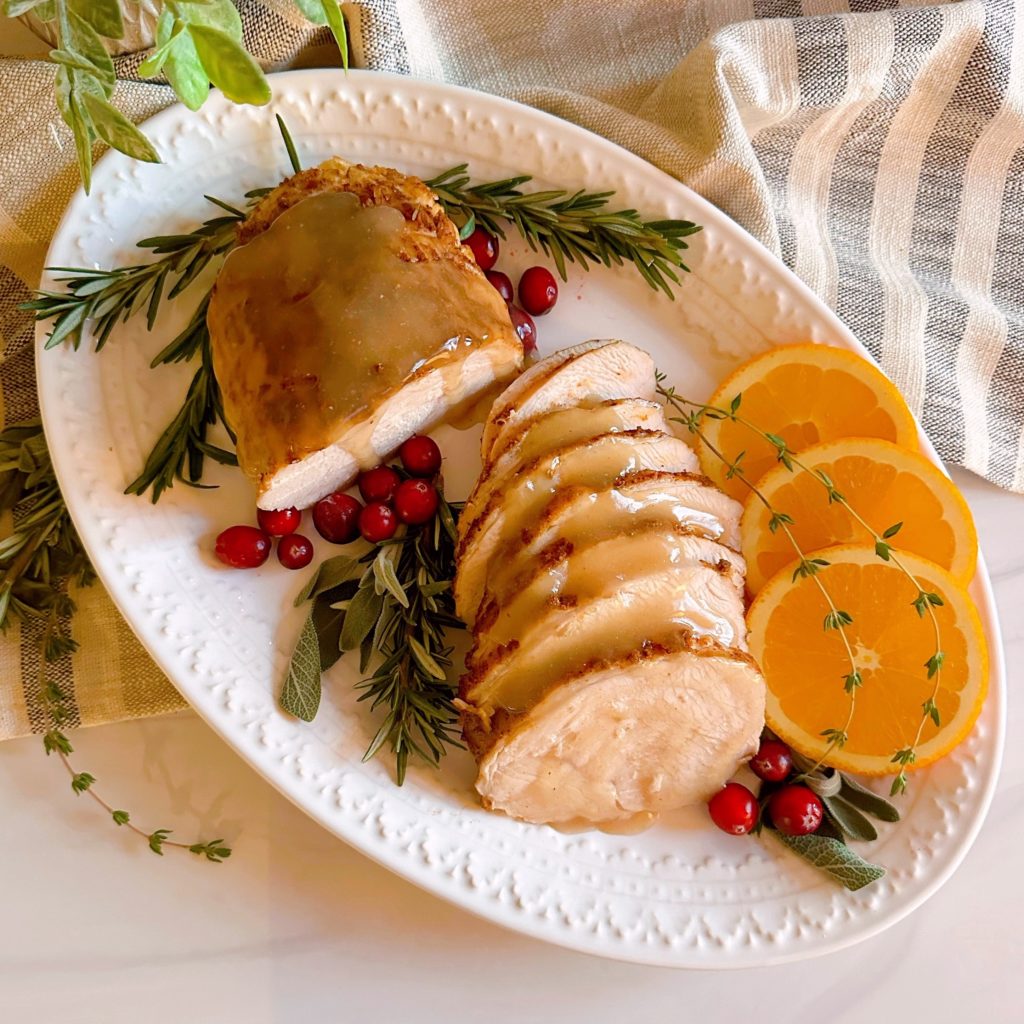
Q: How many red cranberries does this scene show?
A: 15